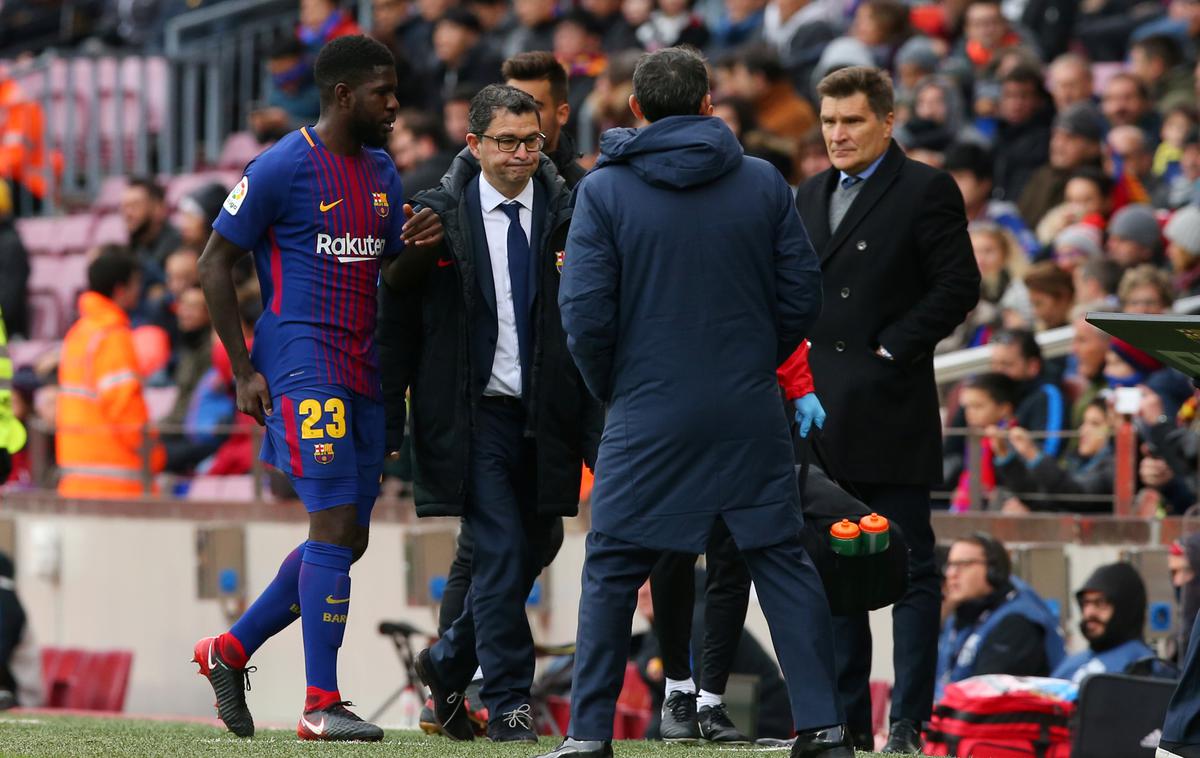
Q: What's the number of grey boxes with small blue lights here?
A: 5